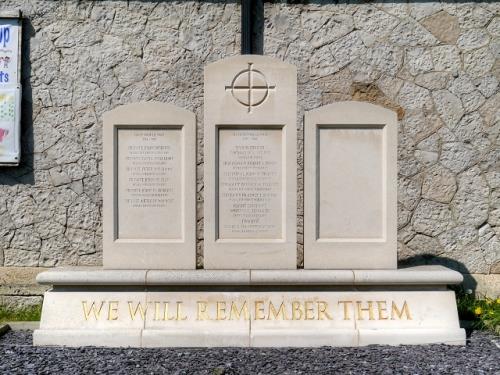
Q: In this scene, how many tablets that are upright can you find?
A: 3